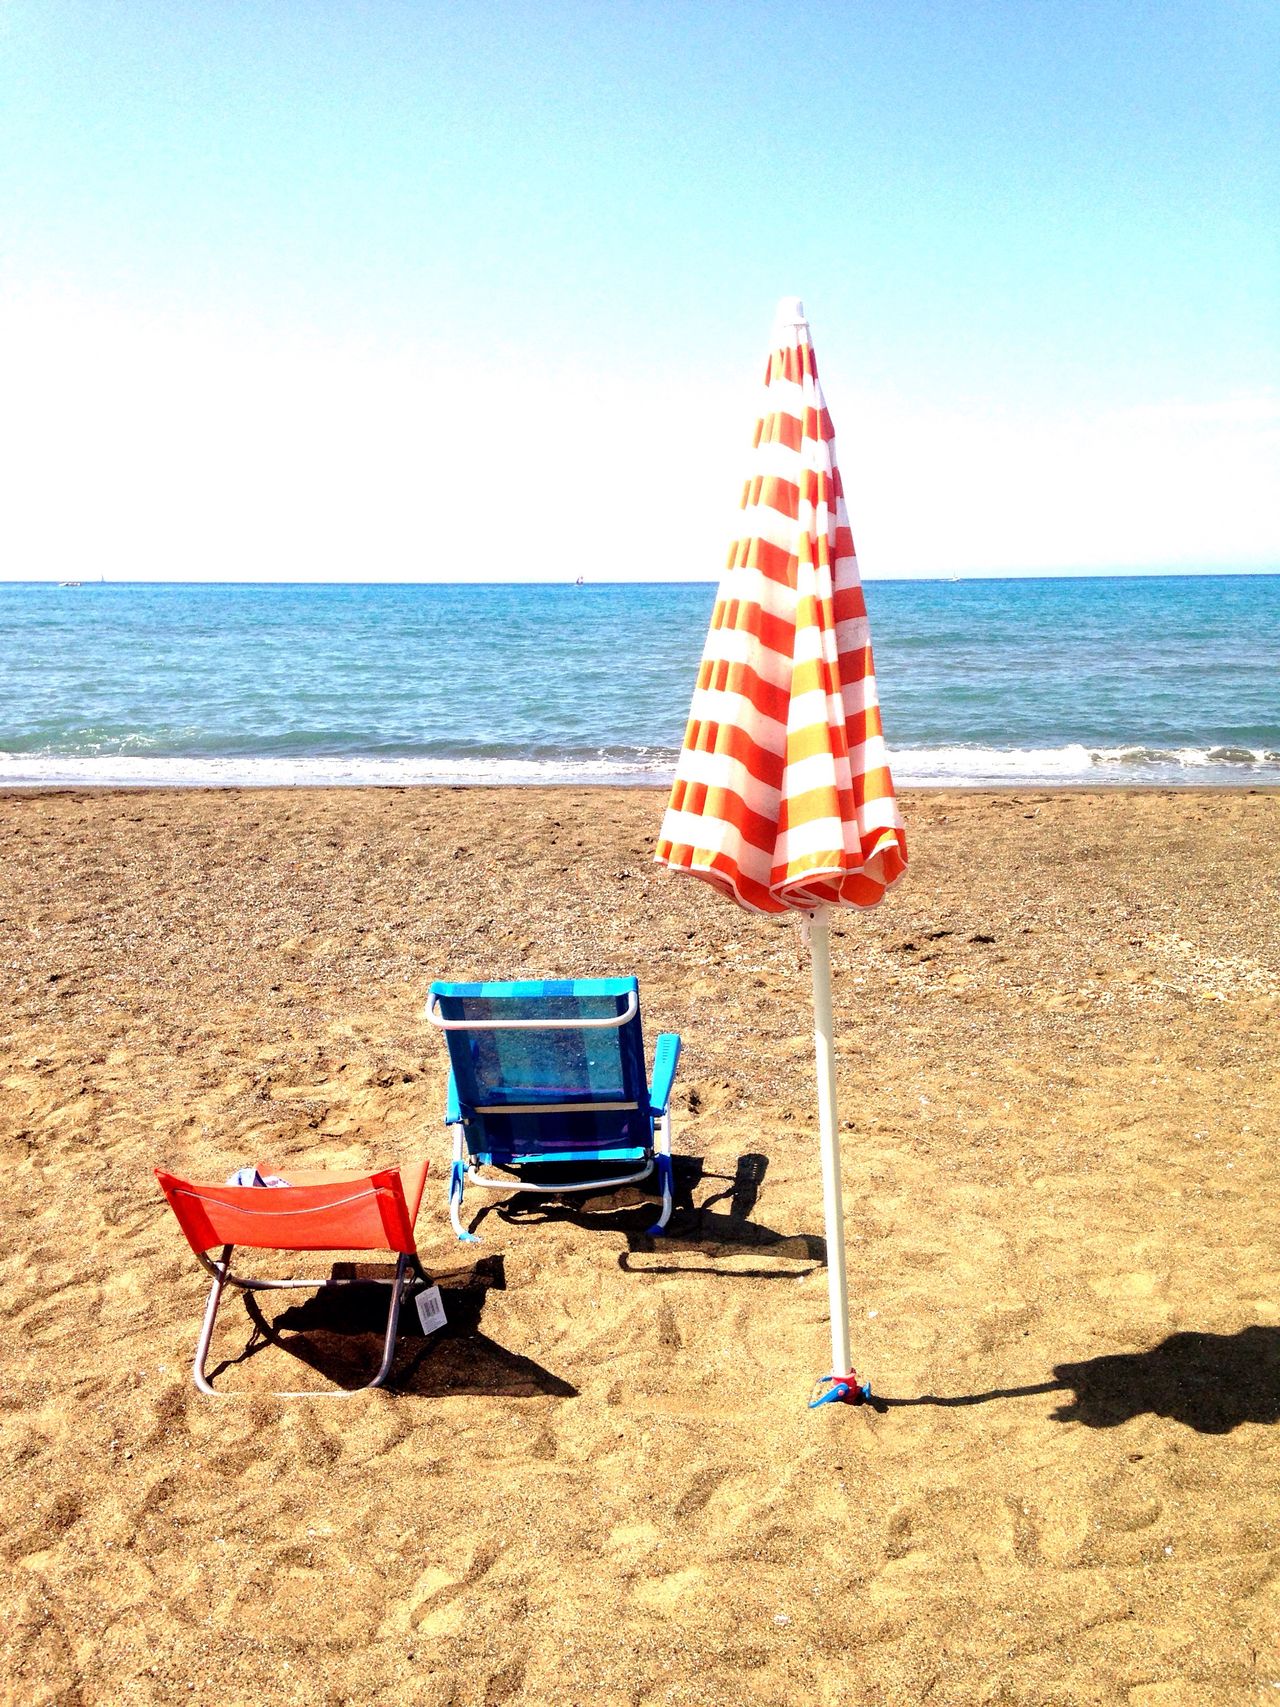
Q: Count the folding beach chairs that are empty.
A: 2